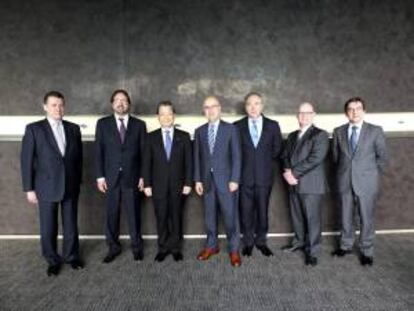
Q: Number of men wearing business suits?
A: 7